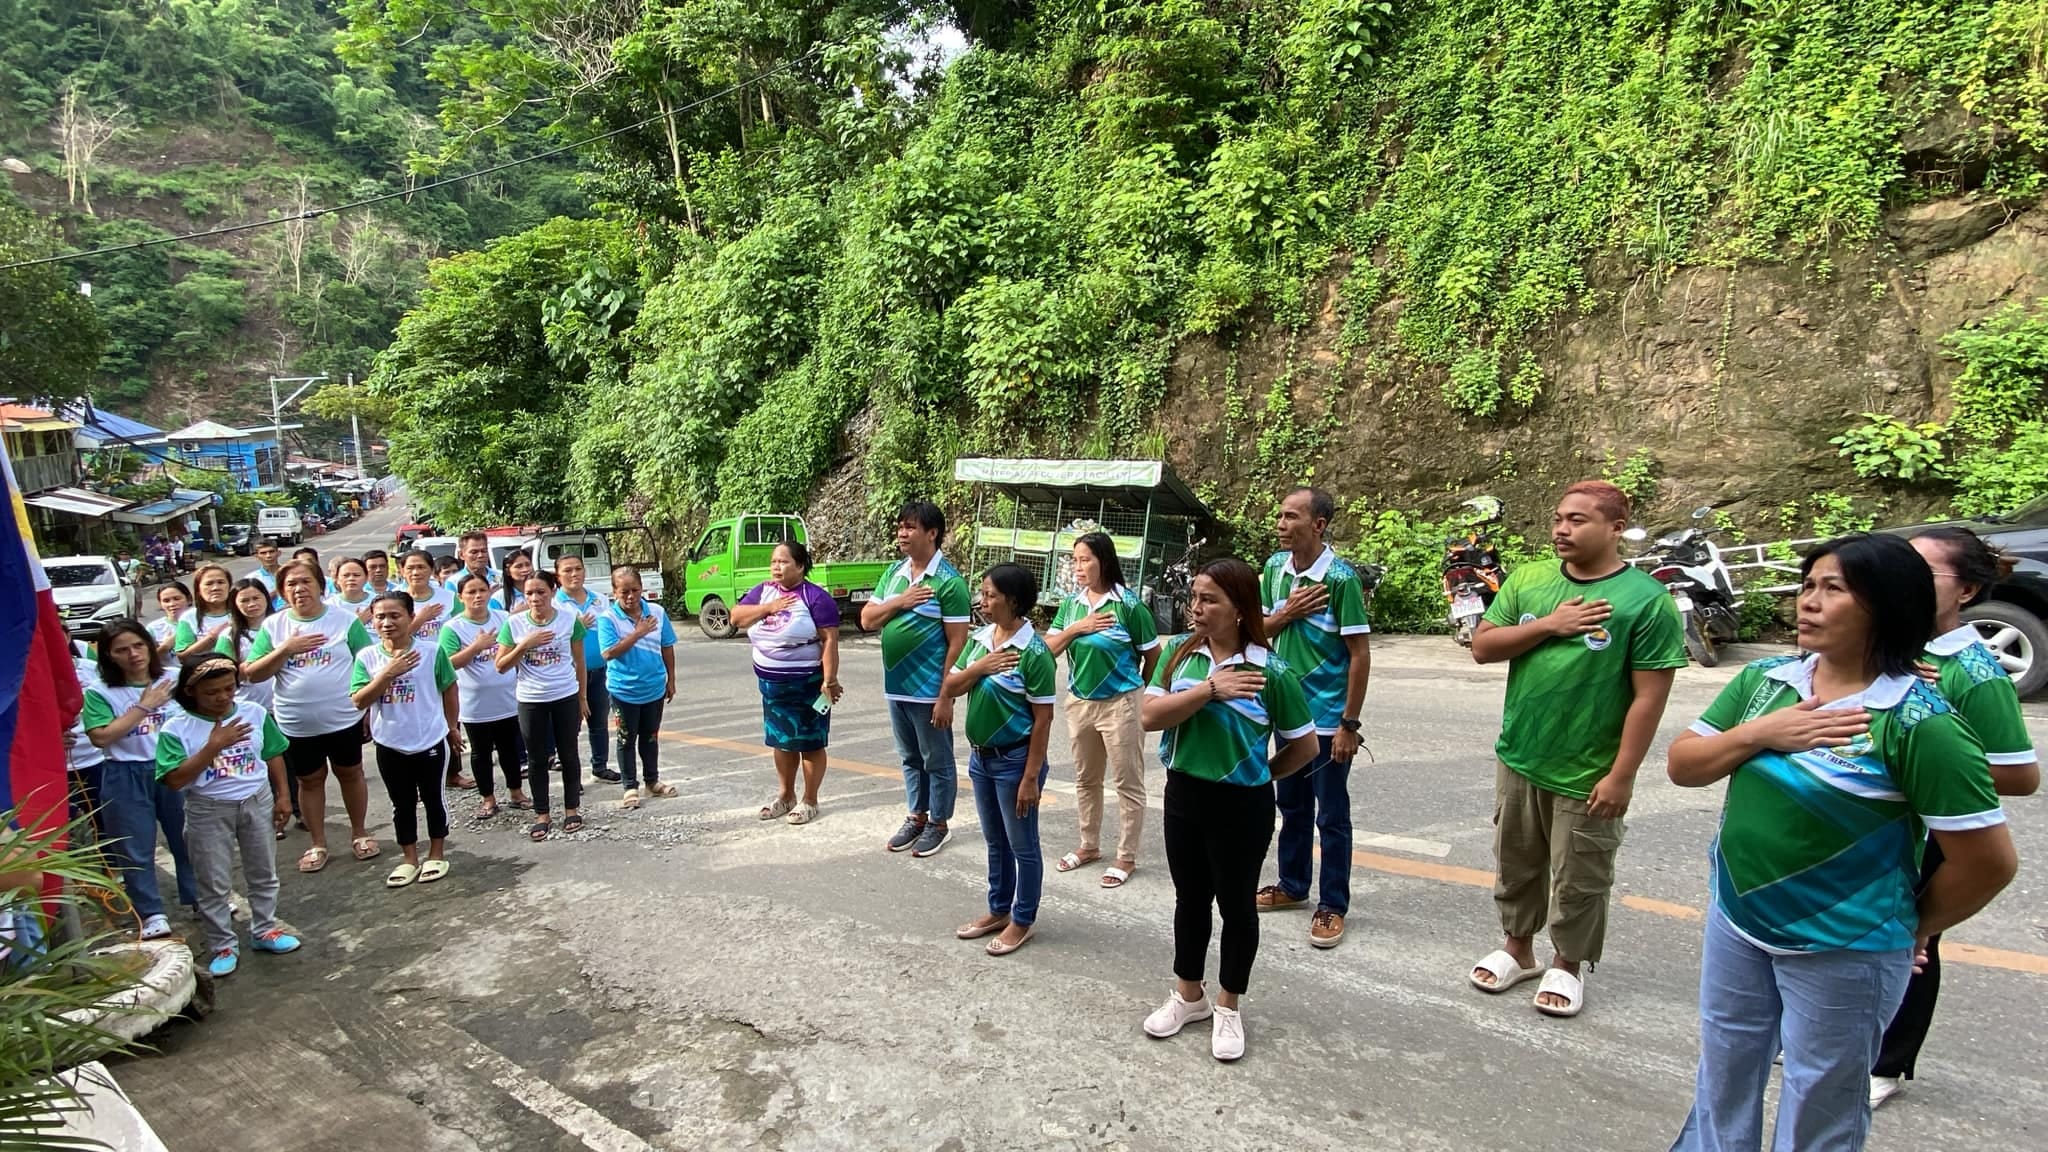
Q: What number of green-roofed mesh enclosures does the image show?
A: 1